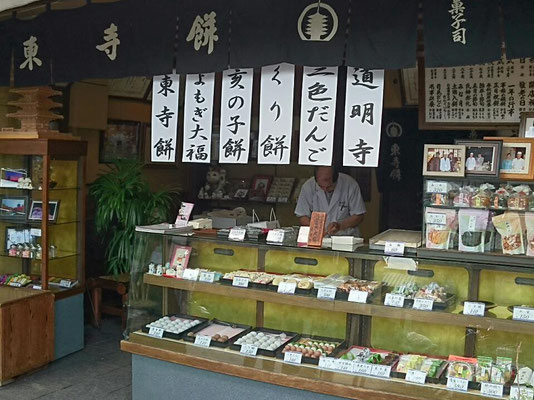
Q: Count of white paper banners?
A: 6